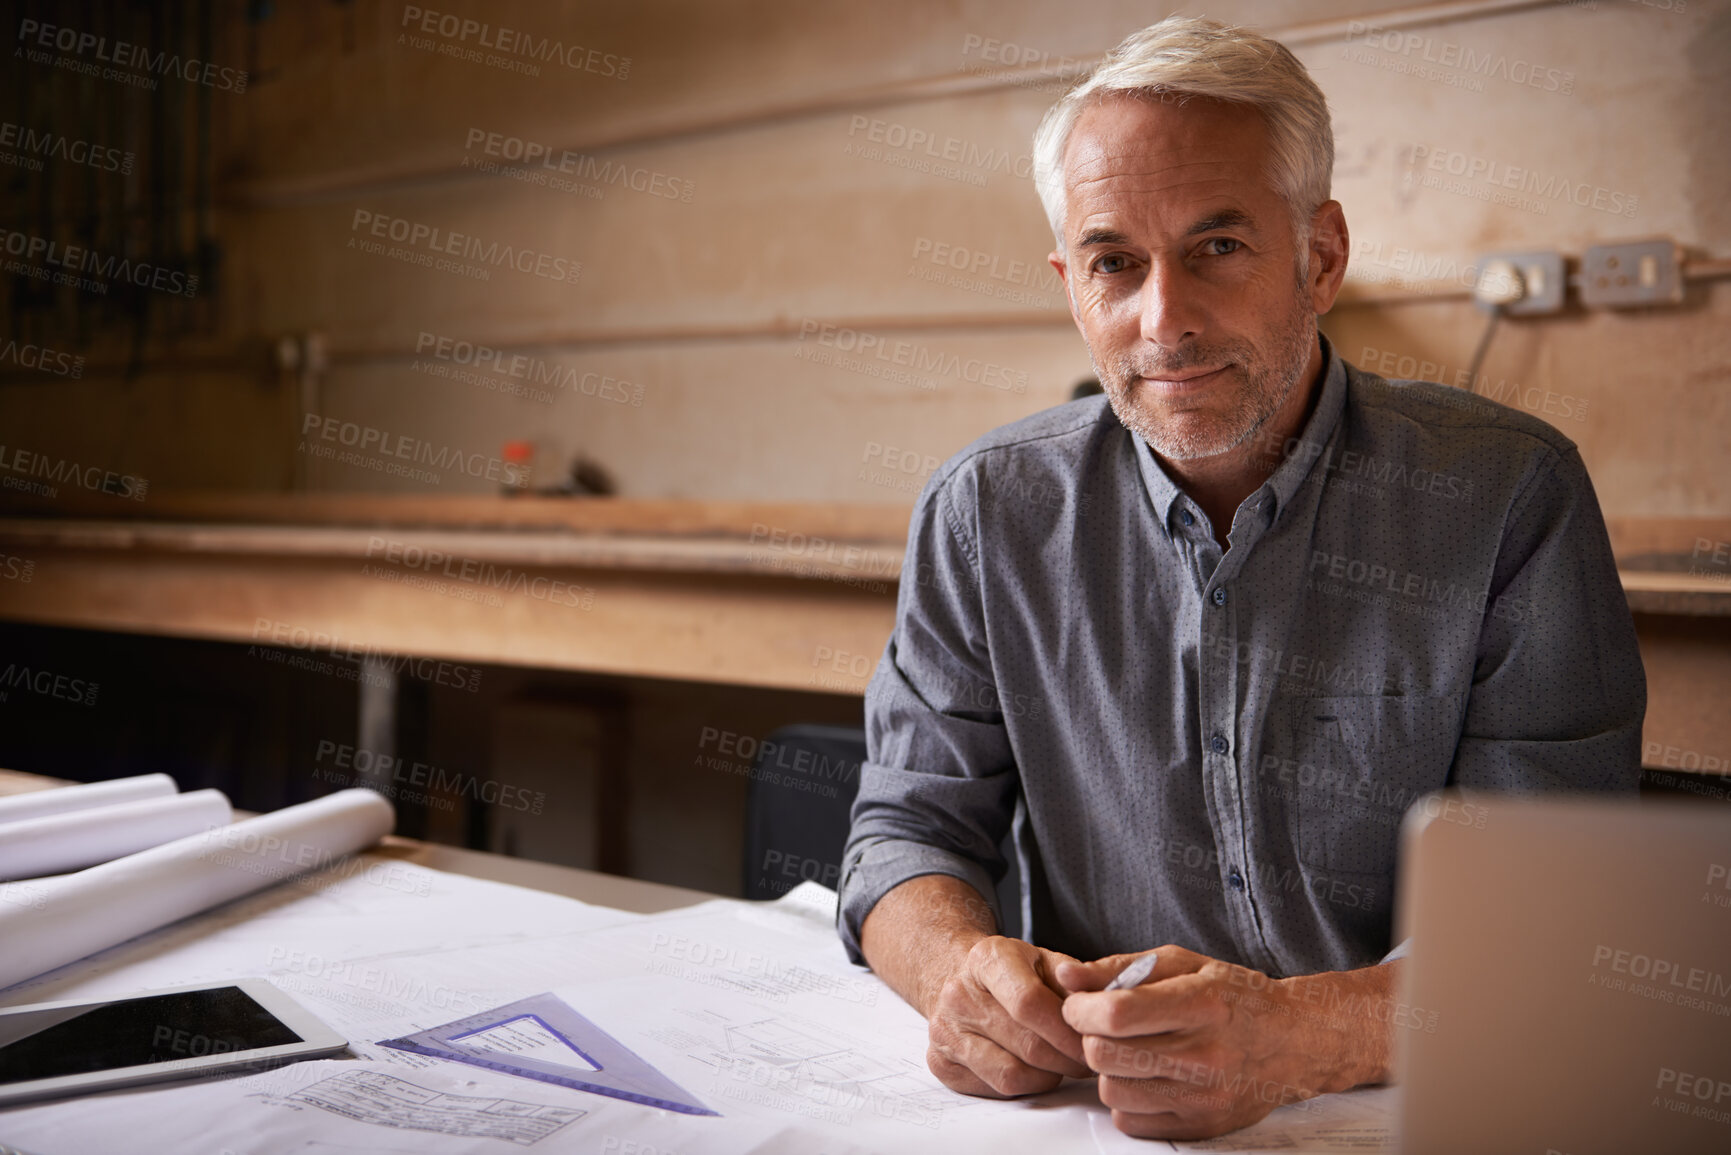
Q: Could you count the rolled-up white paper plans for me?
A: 3